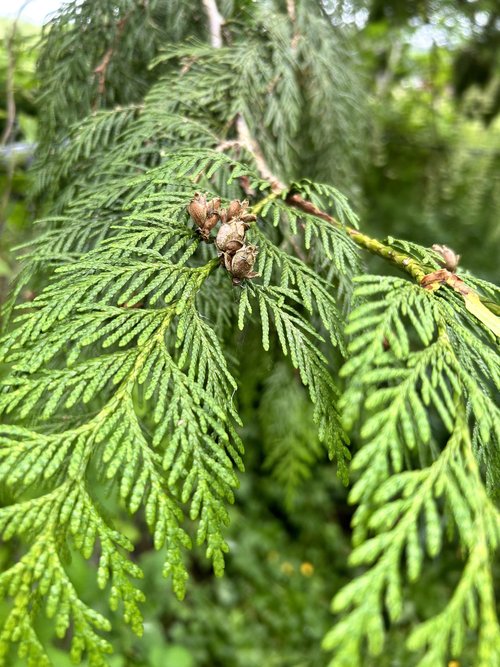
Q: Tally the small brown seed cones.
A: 5